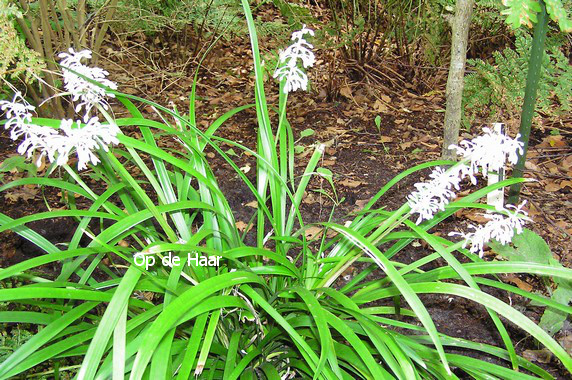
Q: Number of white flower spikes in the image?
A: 7